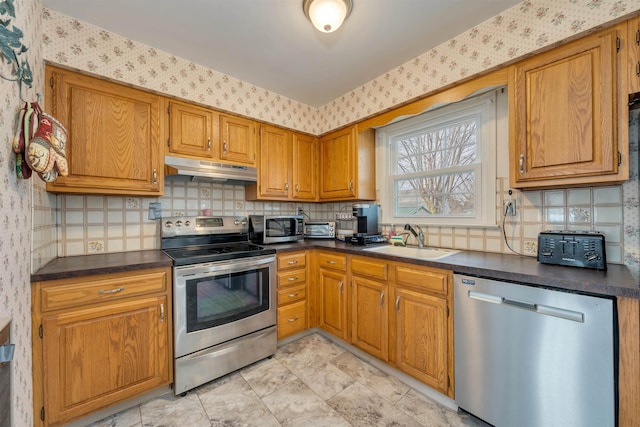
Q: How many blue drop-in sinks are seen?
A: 0